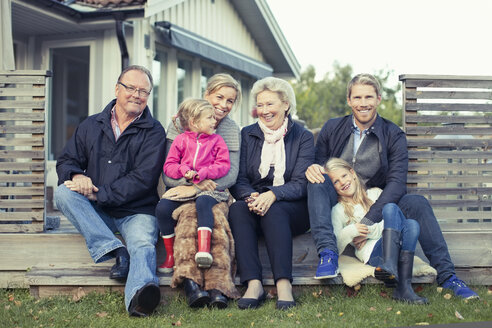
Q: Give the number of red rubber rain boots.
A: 2